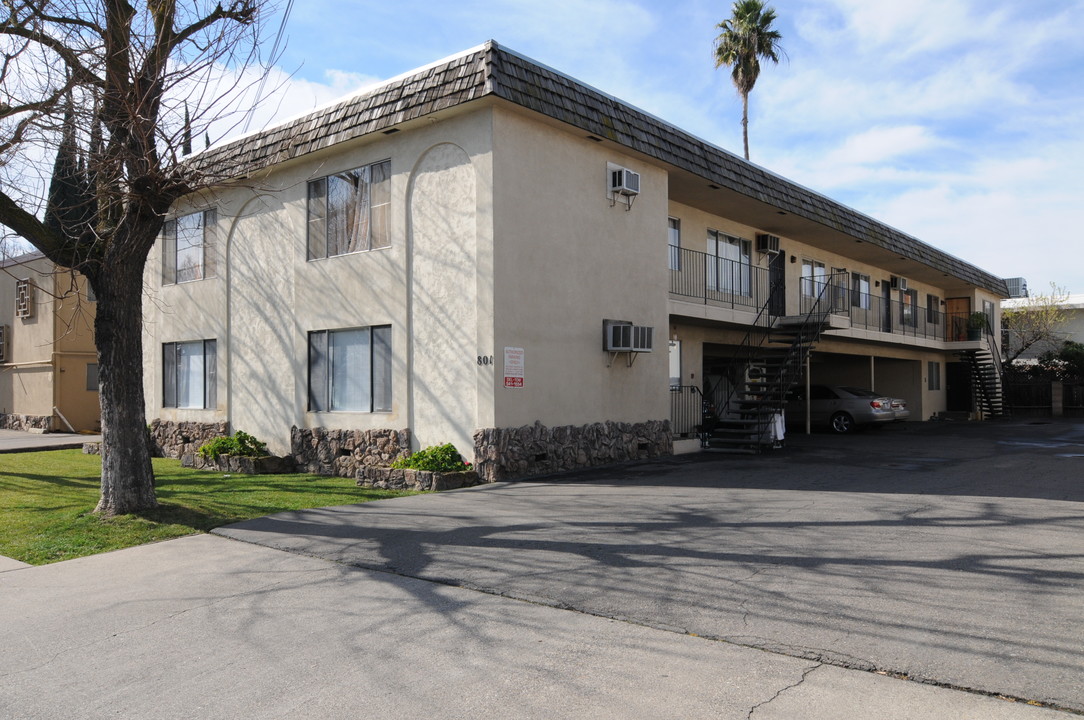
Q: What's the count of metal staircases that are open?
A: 2